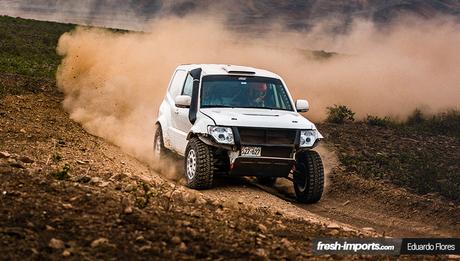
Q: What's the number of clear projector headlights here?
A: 2